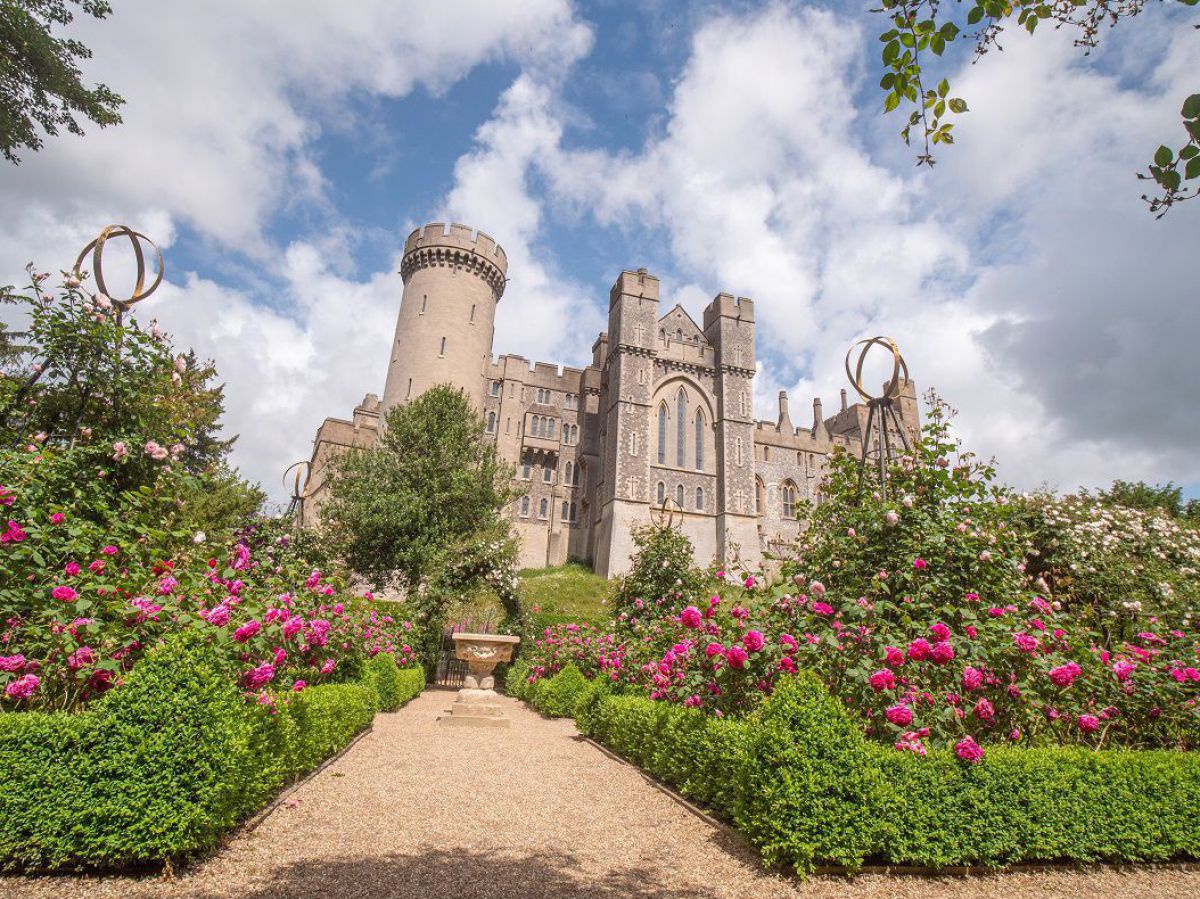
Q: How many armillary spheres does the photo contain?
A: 4